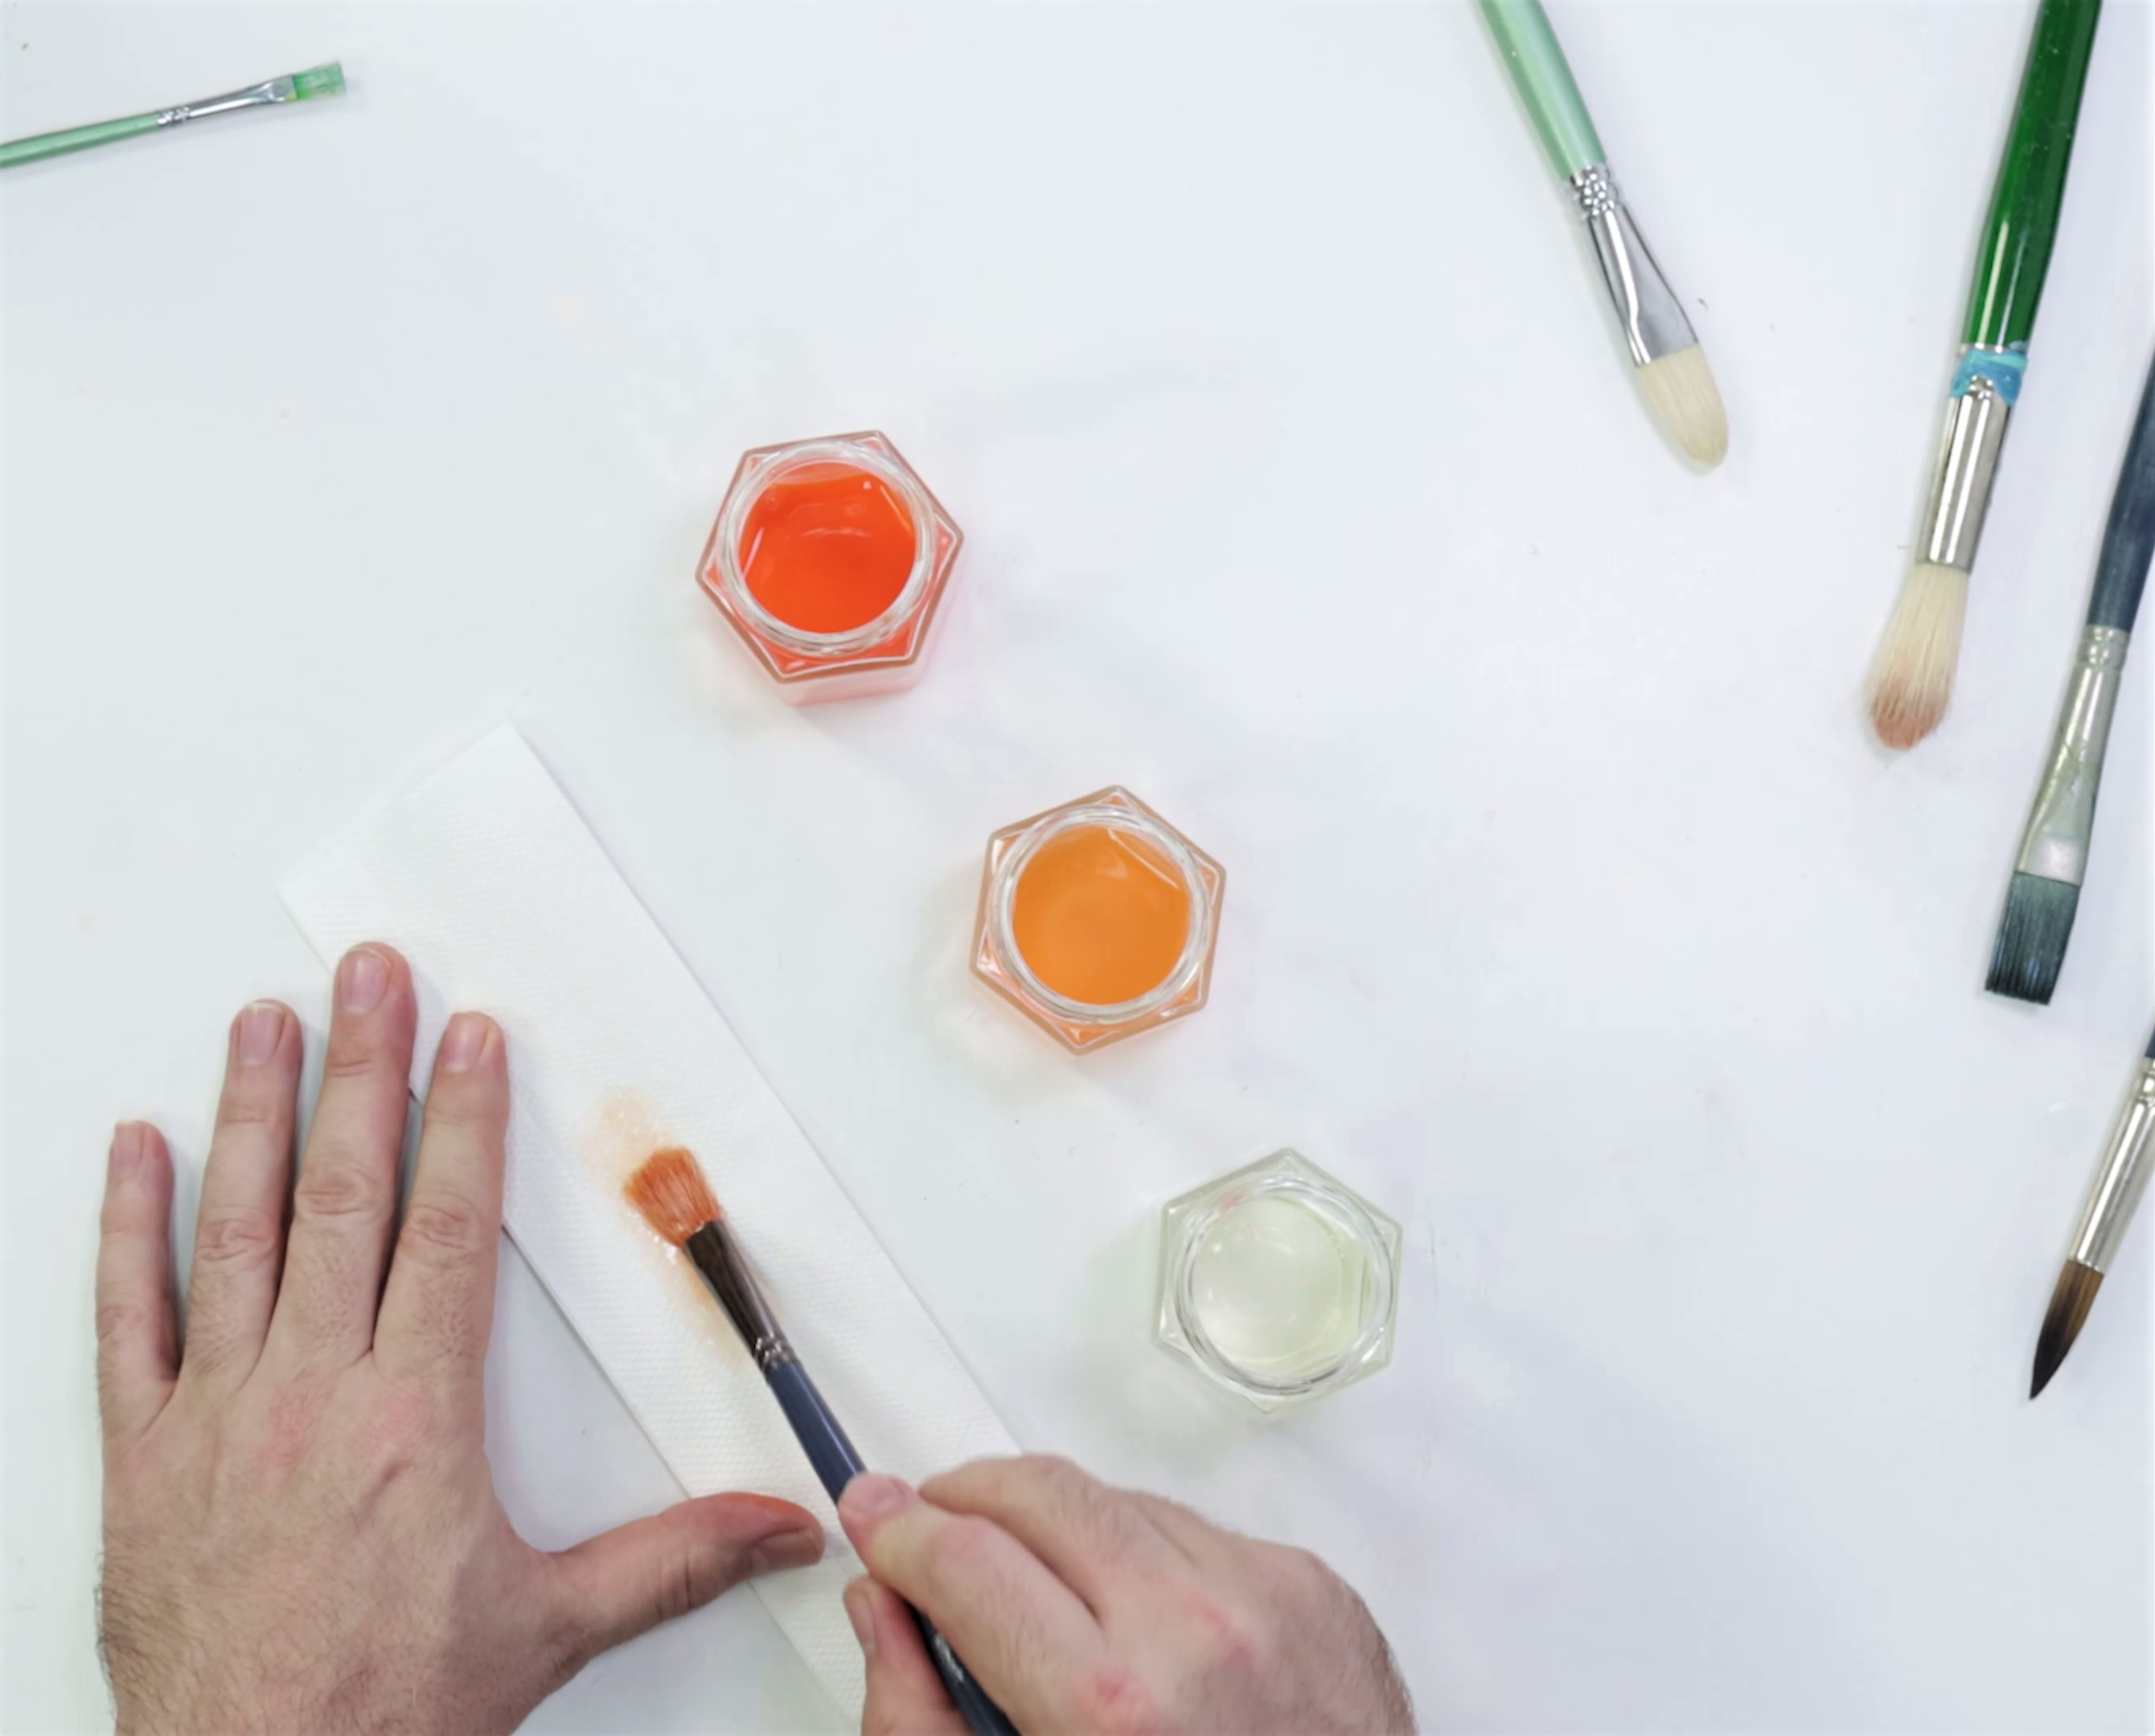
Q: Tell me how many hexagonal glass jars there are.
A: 3